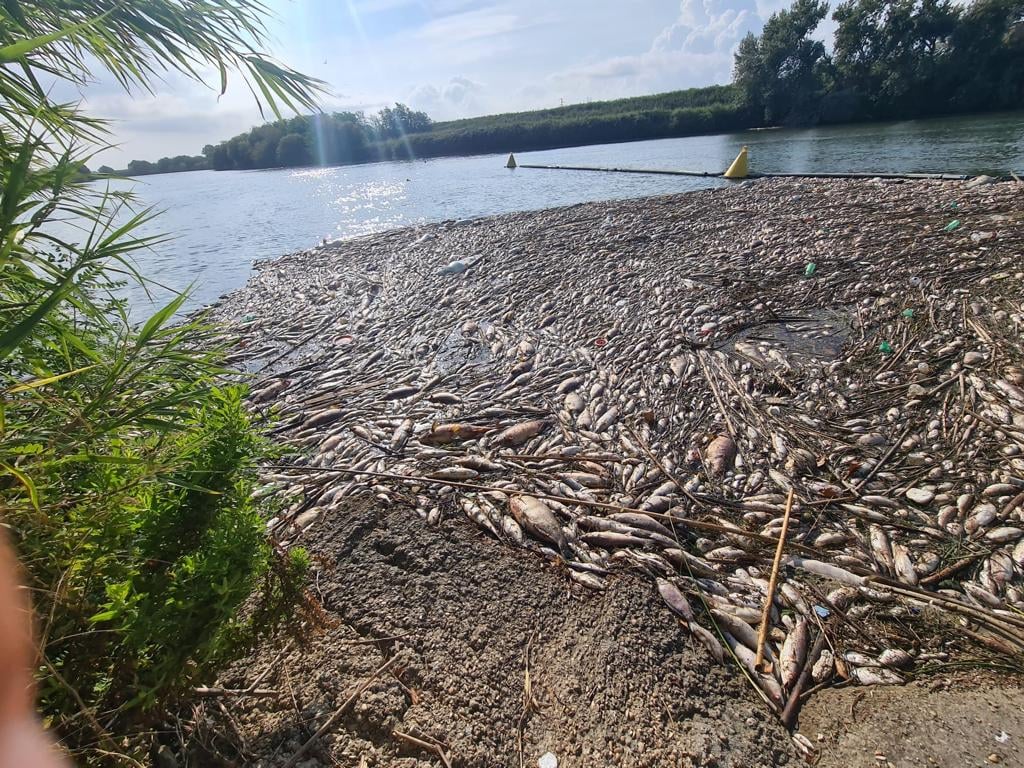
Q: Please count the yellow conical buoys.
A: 2